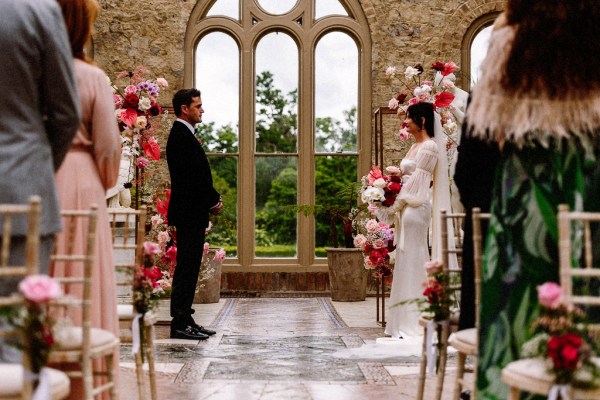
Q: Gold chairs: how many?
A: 6